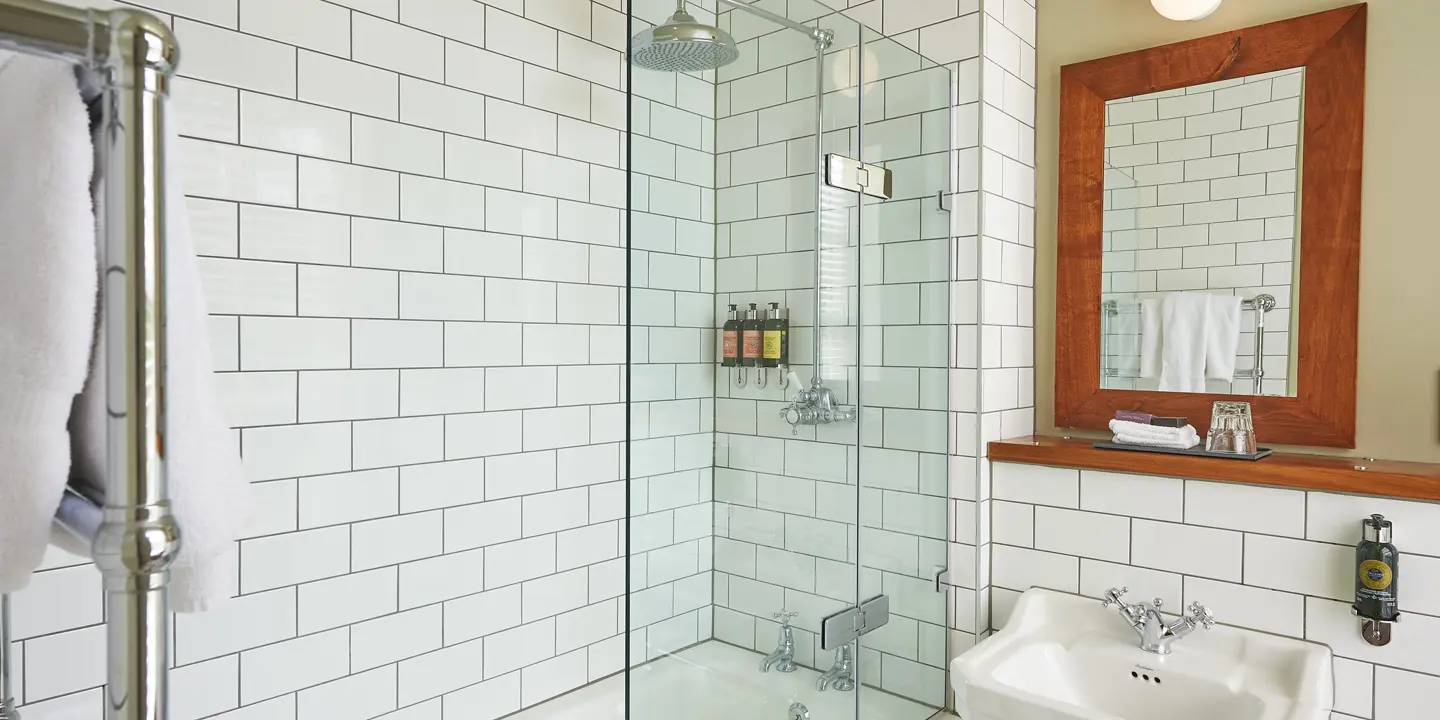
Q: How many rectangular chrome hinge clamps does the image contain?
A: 2